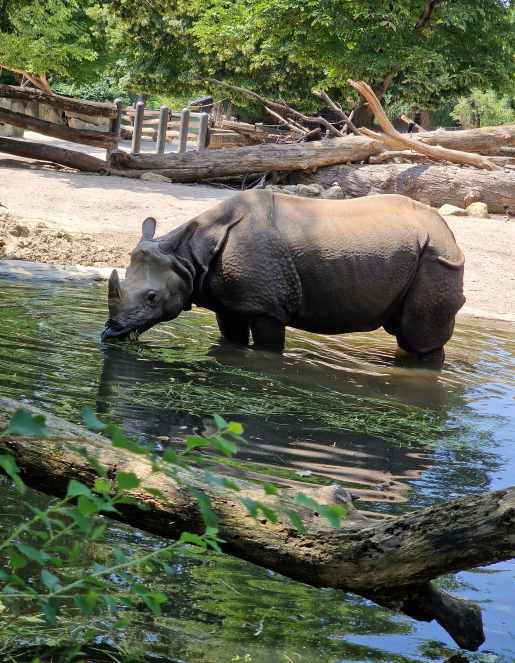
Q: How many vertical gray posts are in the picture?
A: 5